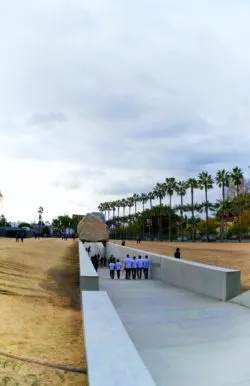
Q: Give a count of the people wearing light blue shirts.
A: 6